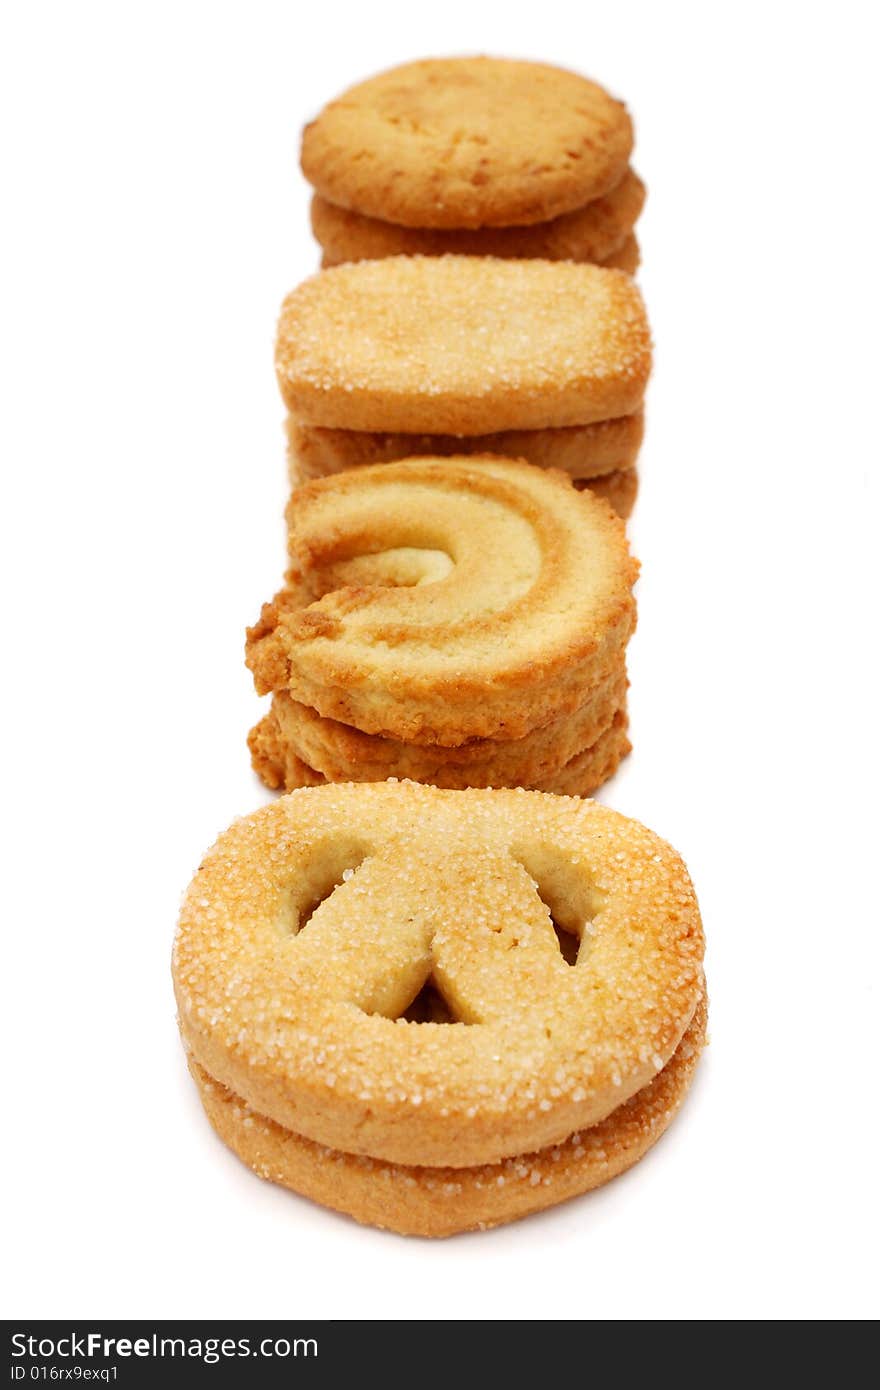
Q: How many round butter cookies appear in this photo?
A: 3